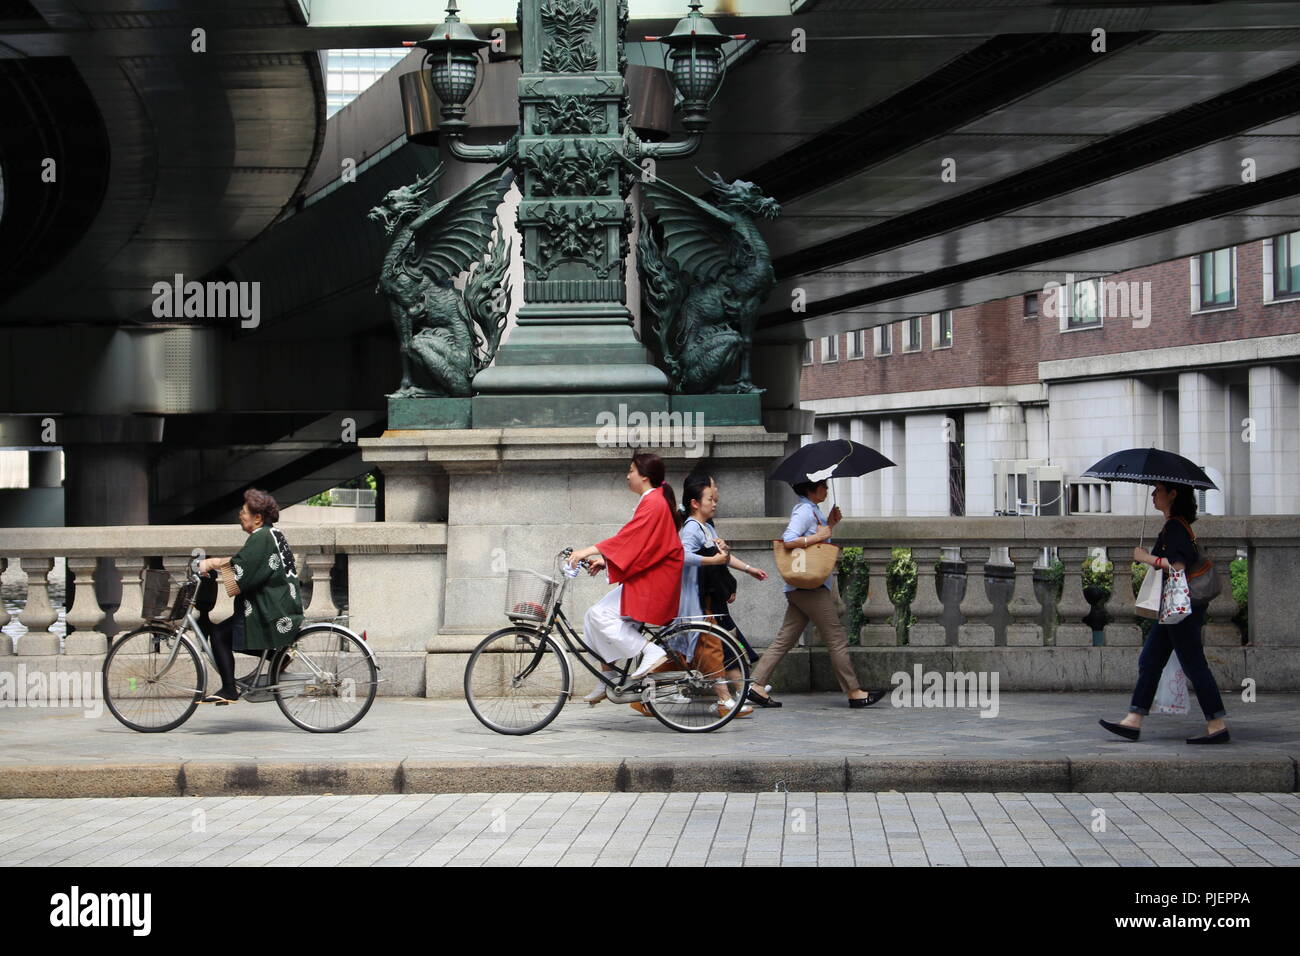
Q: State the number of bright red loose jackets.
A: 1